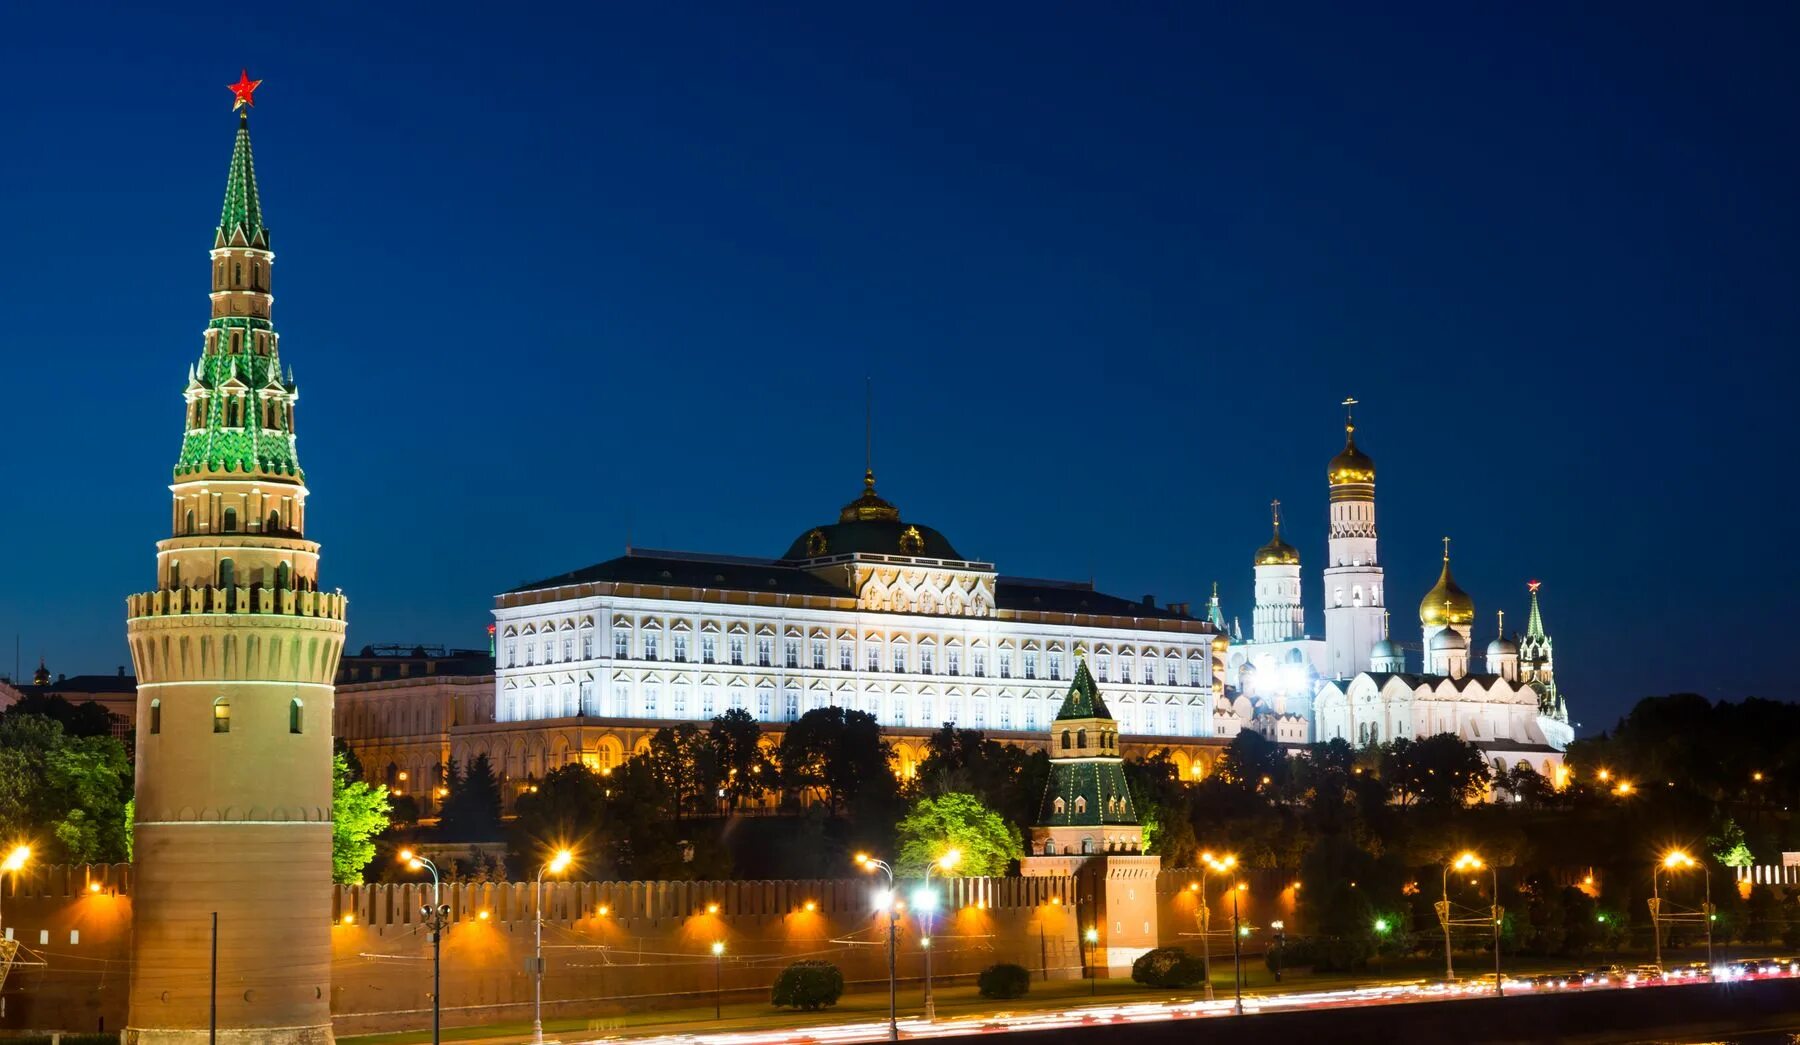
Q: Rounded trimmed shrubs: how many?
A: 3